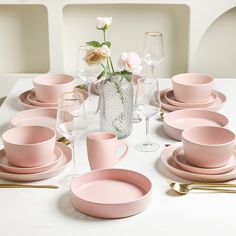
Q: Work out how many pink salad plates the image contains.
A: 4